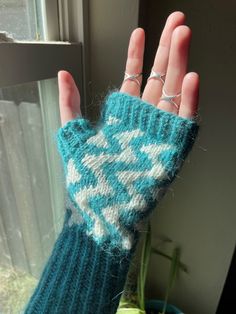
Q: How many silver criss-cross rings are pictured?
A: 3